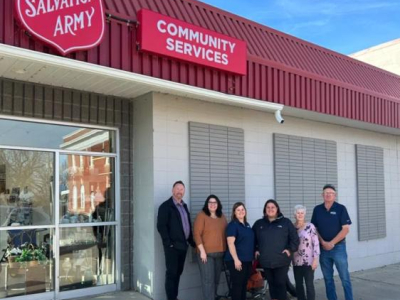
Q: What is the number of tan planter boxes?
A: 1